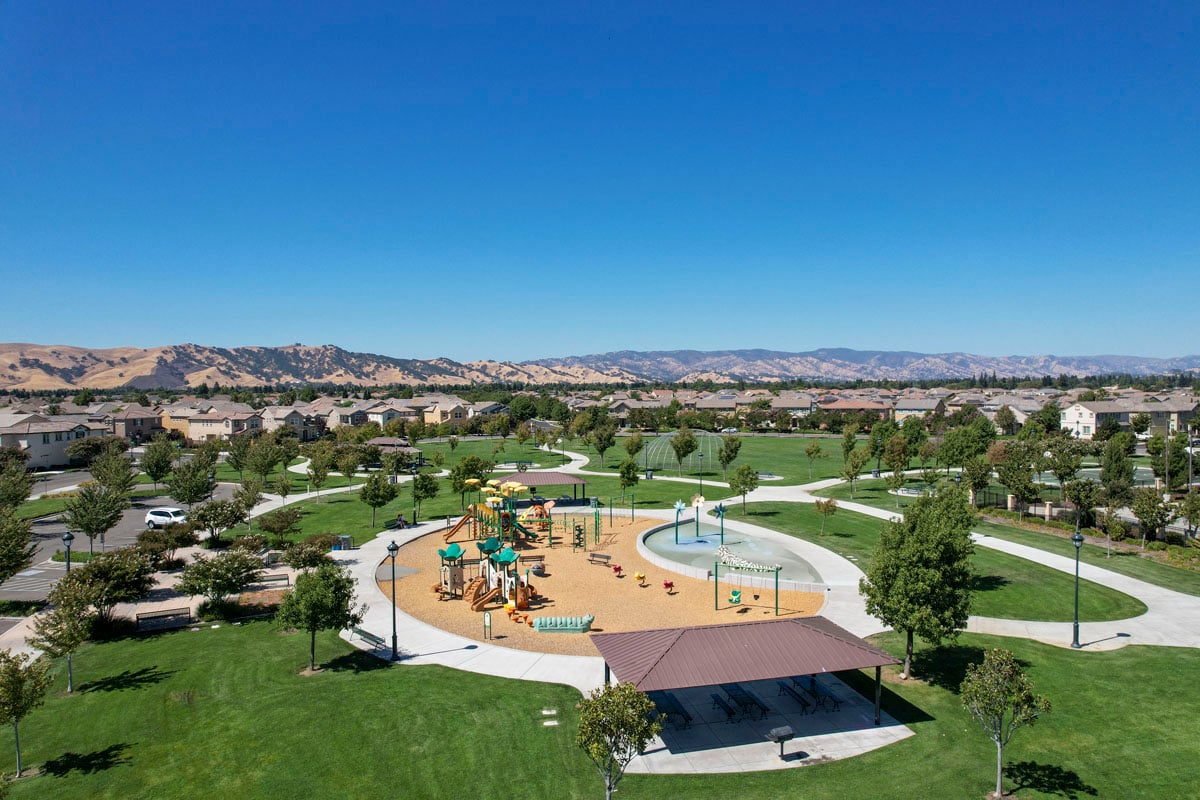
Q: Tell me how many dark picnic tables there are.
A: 3